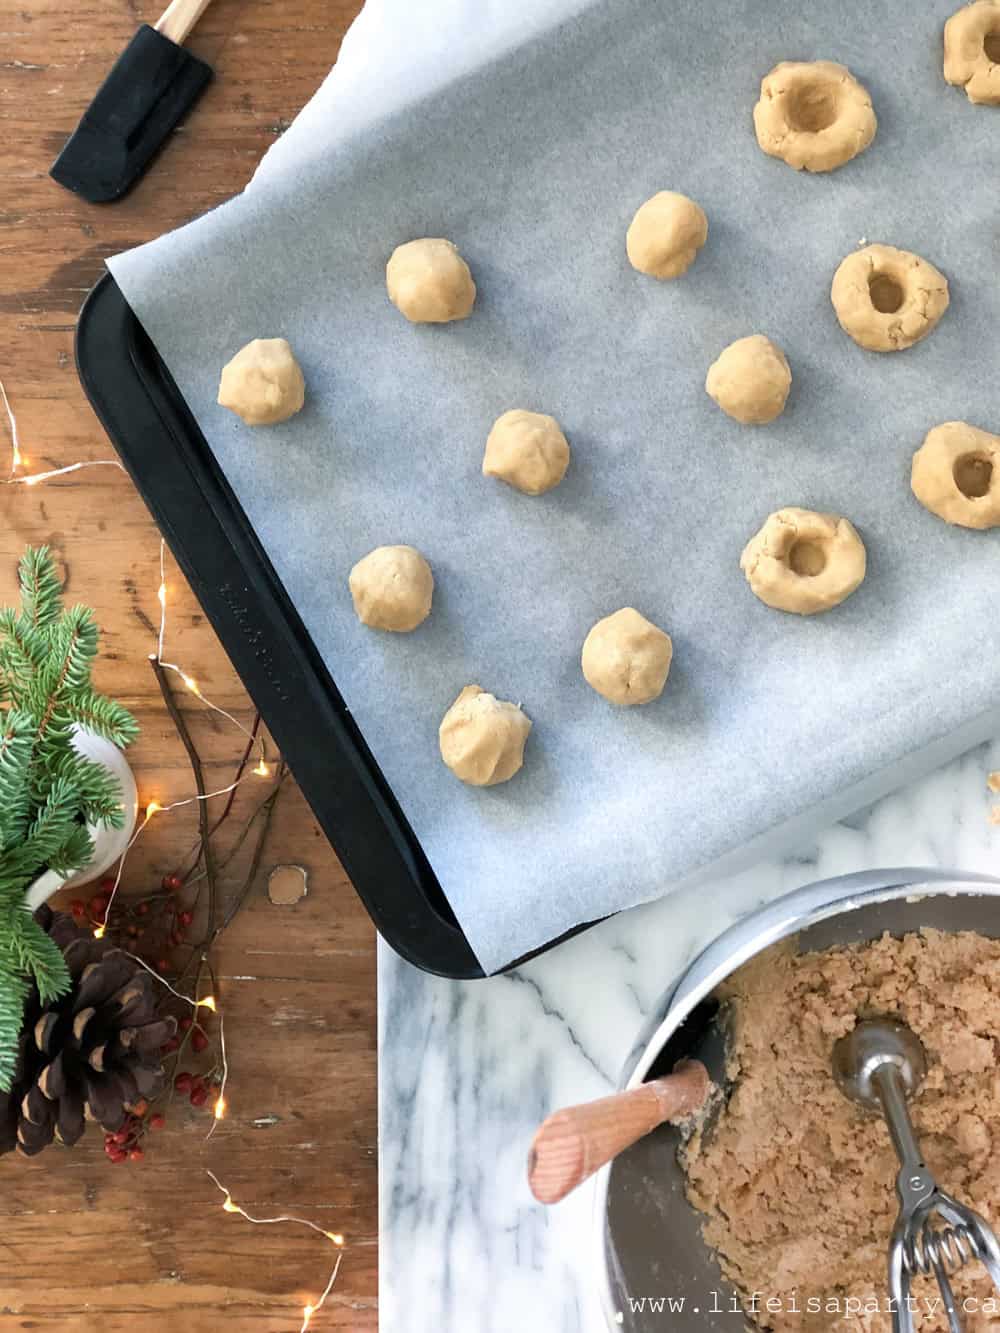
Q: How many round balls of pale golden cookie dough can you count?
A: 8